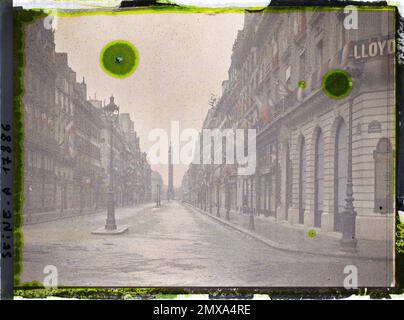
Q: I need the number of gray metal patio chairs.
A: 0